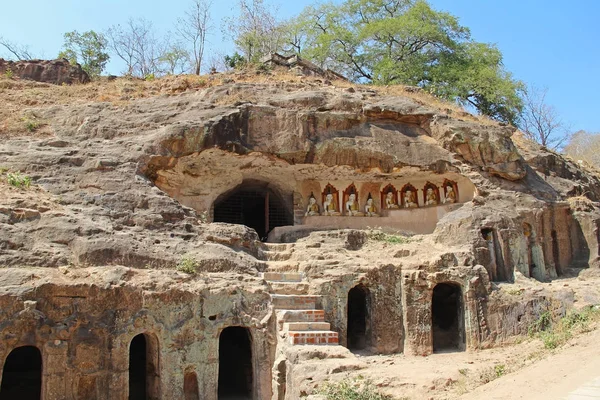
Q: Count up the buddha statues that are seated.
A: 8